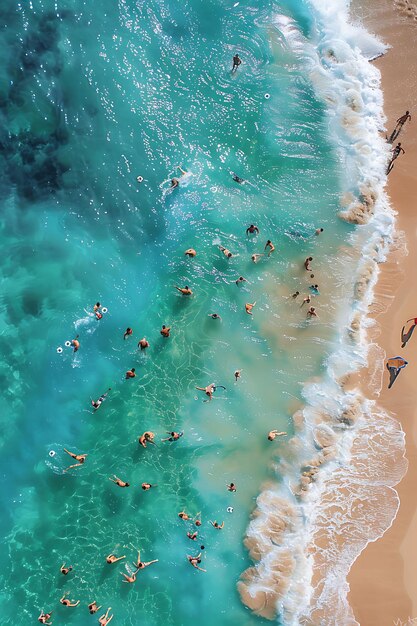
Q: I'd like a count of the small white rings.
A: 7